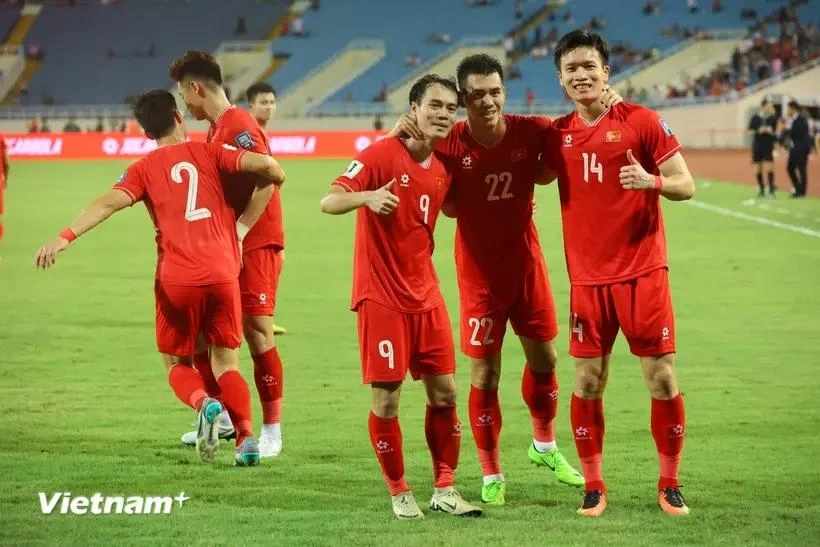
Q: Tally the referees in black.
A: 1